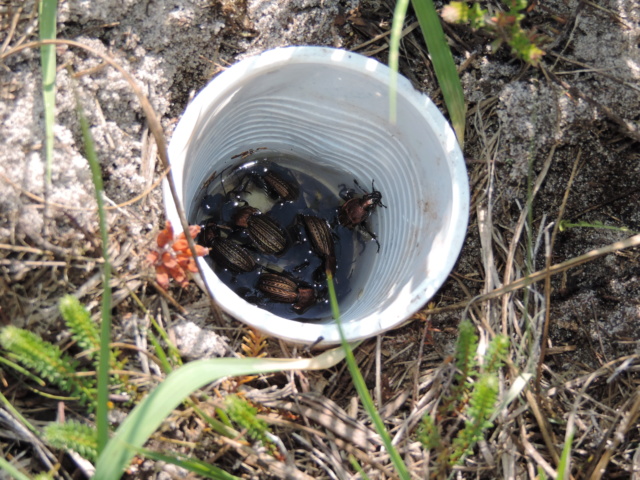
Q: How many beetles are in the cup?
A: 6